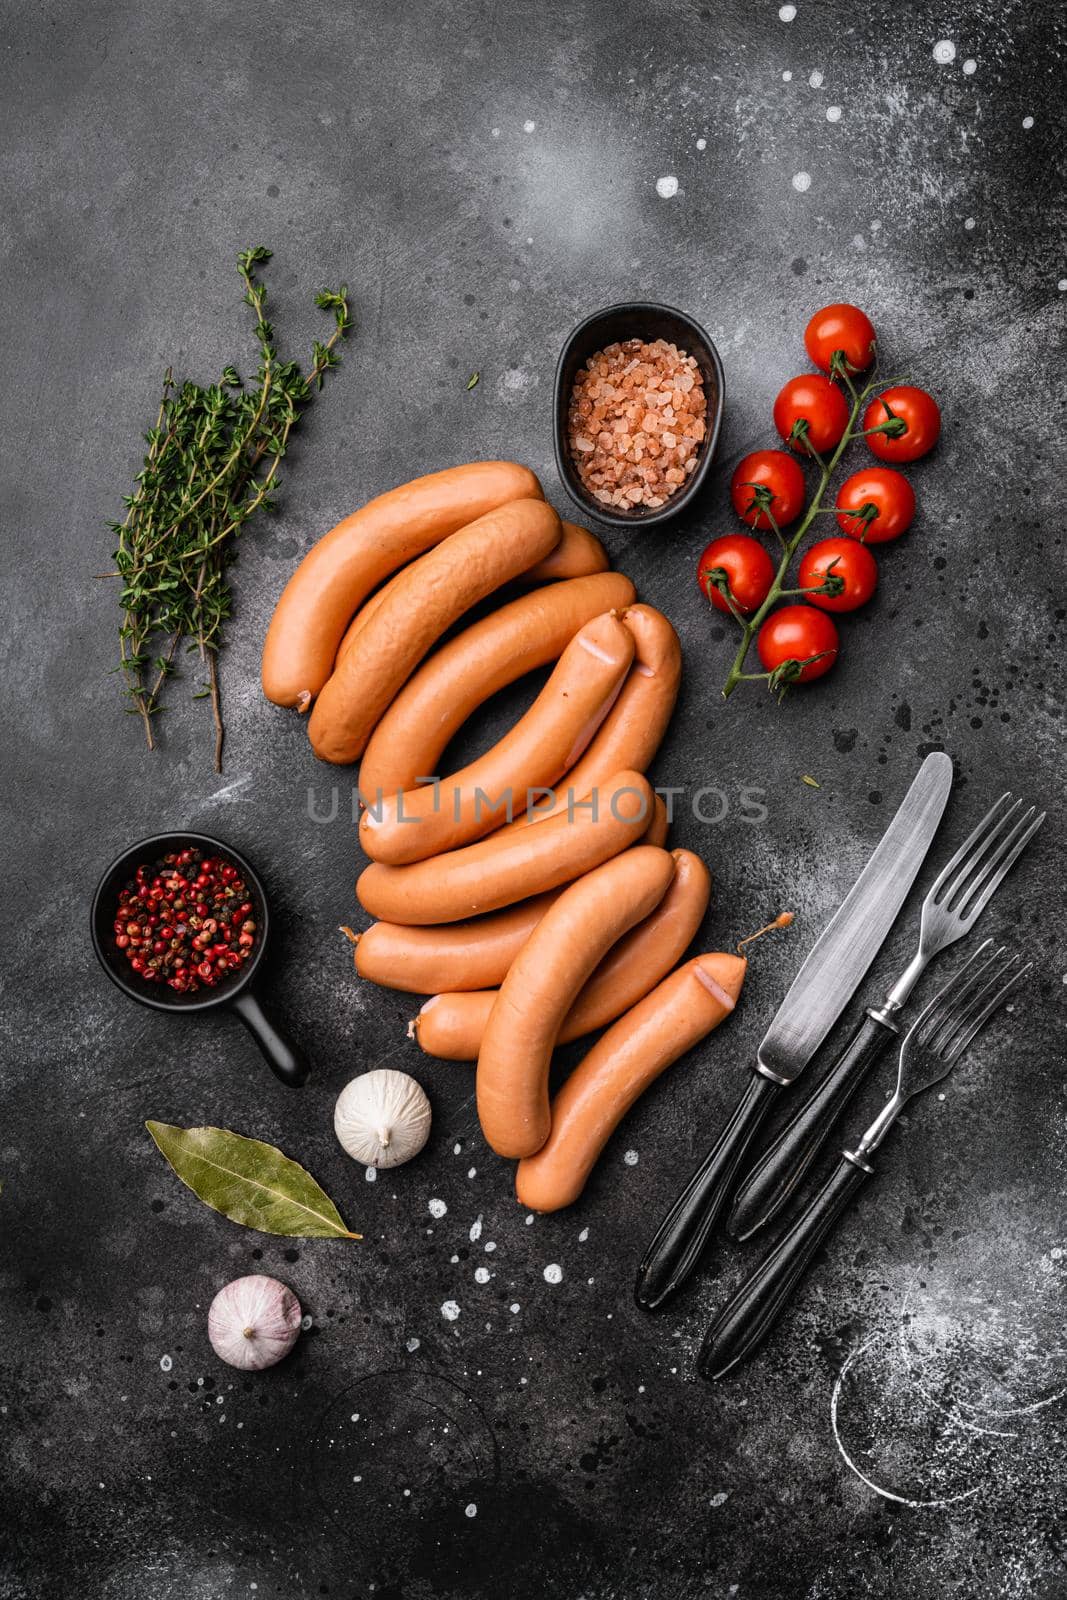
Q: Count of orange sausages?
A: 11